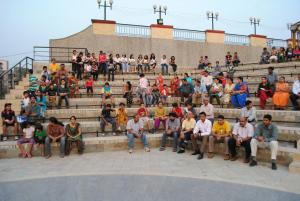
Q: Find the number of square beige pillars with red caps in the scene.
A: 4